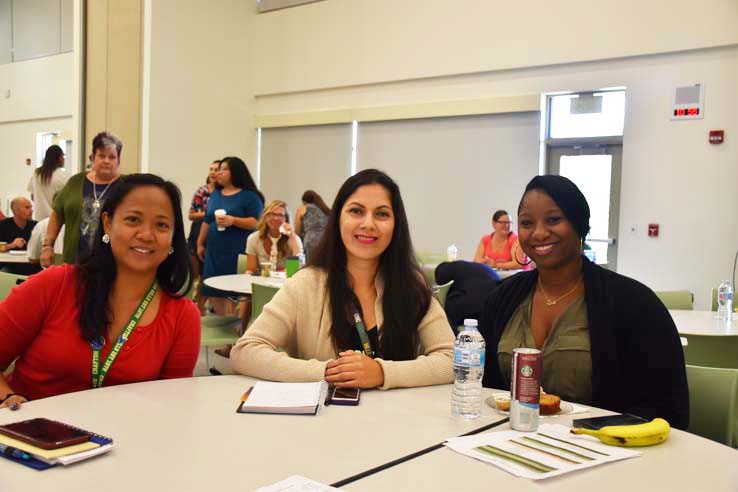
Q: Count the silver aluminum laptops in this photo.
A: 0